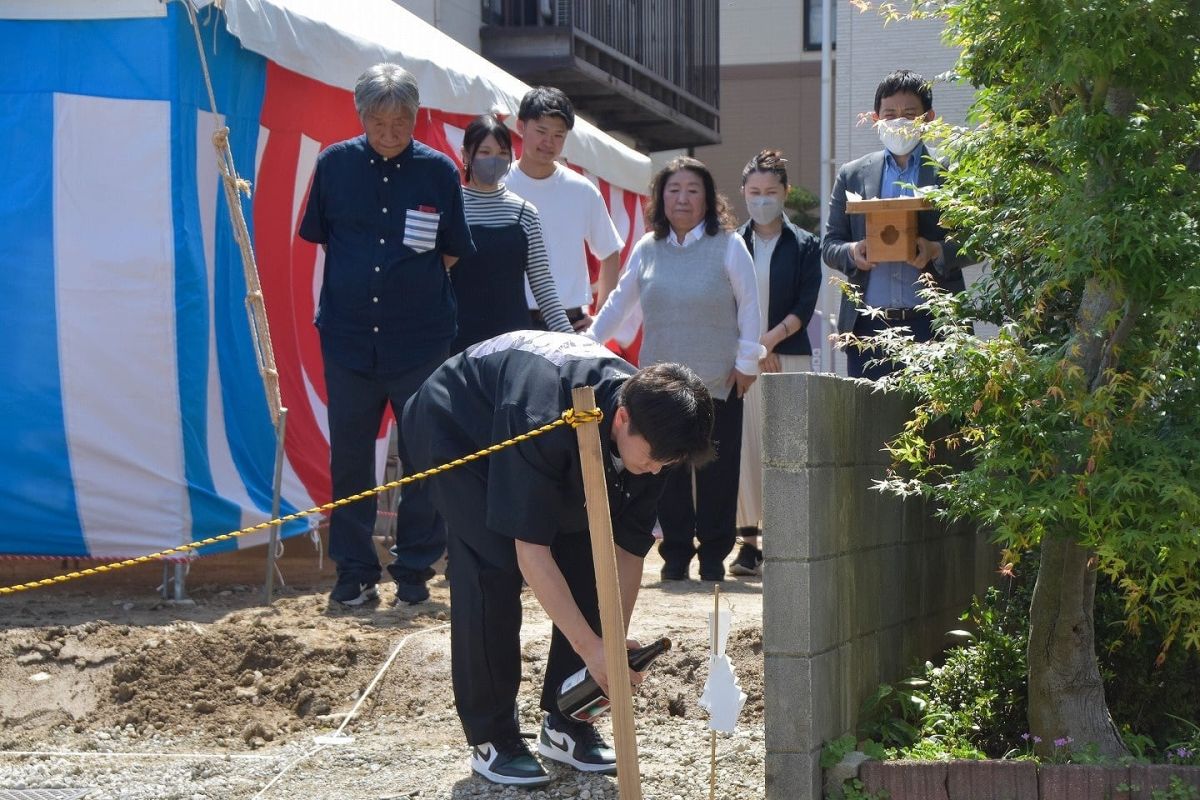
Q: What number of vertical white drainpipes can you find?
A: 1